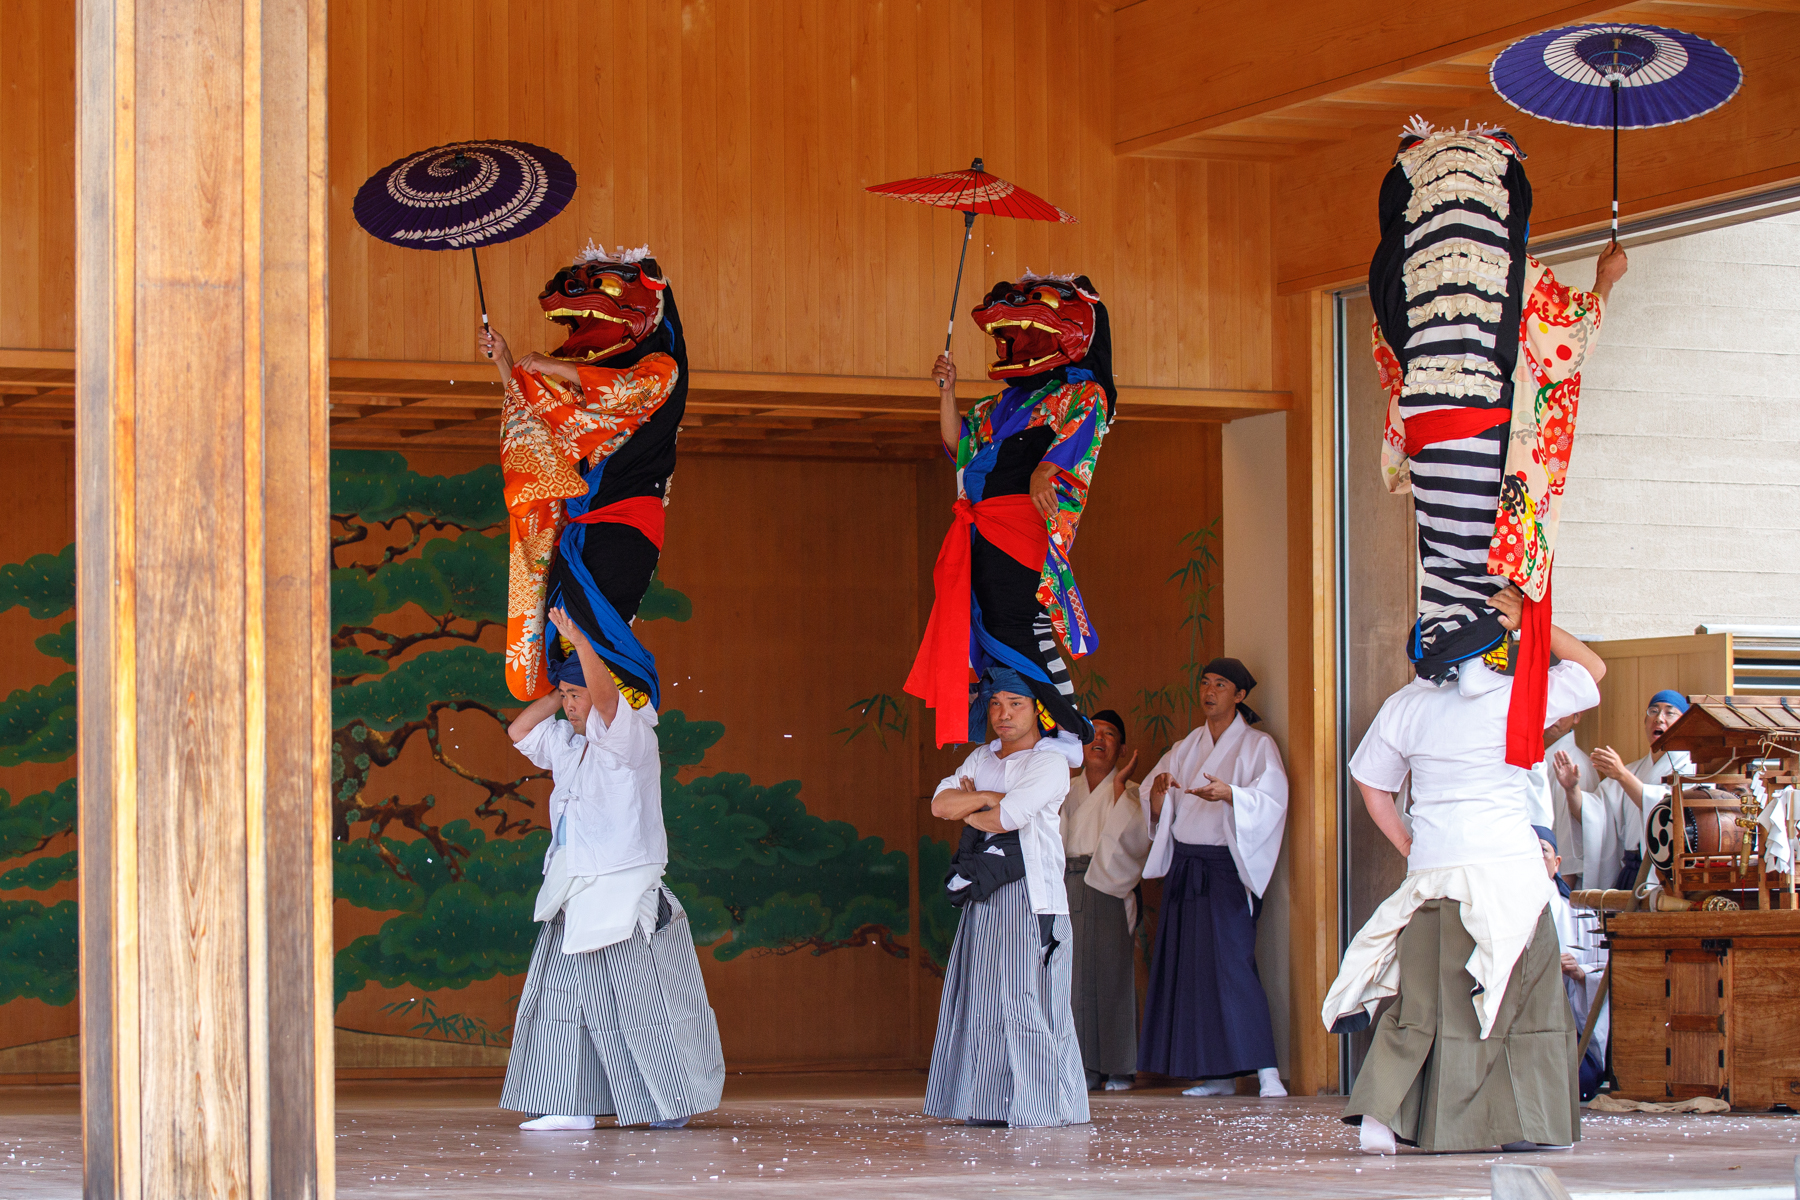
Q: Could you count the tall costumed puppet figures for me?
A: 3